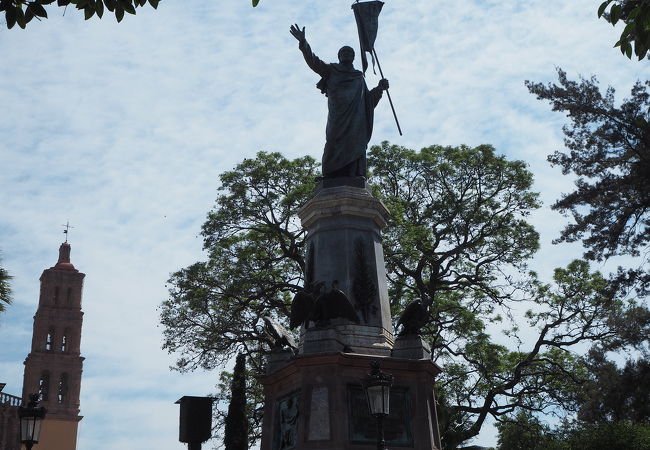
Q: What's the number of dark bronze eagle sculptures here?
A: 3